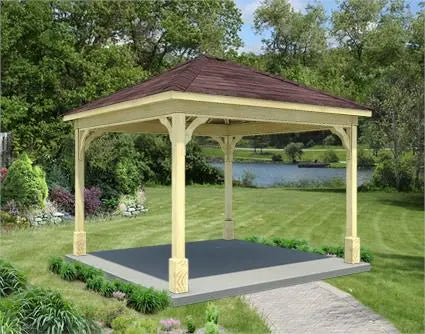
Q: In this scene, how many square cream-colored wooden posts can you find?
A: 4